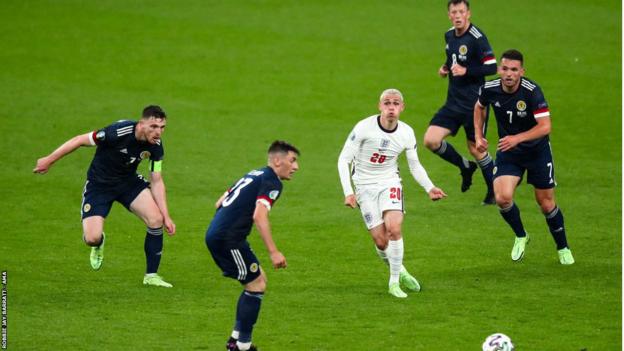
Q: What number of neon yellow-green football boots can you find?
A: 6